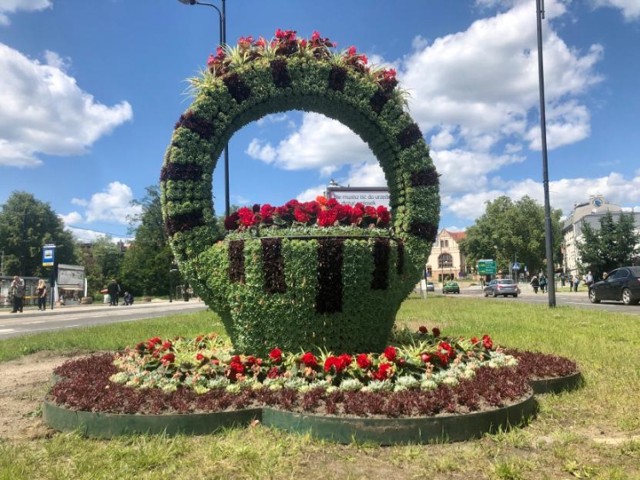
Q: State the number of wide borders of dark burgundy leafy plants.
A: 1